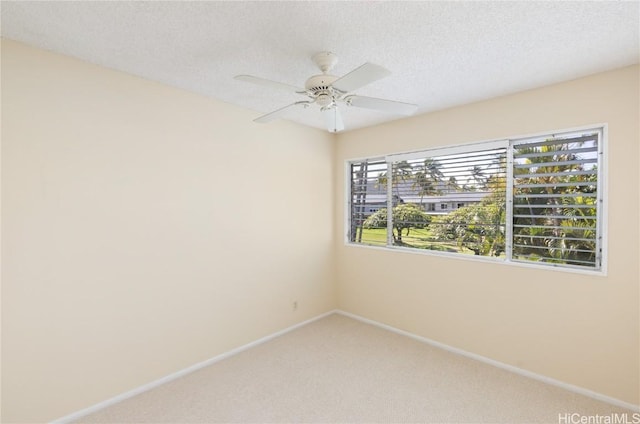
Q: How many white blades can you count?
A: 5